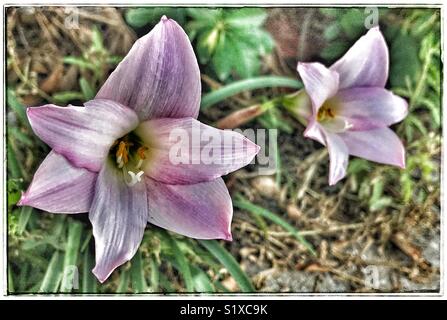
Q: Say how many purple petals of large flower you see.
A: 6